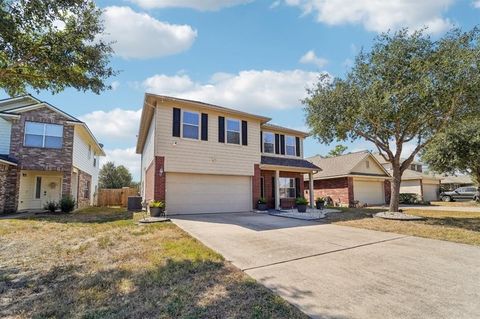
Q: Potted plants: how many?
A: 4